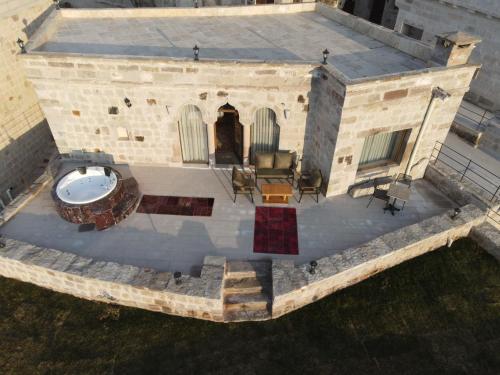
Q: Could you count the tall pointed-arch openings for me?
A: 3